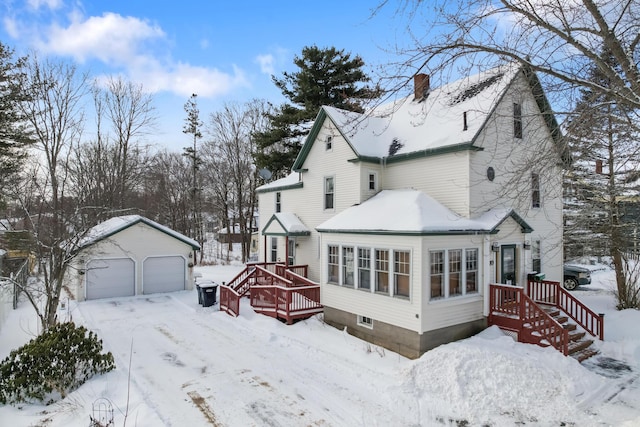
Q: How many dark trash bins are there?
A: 2